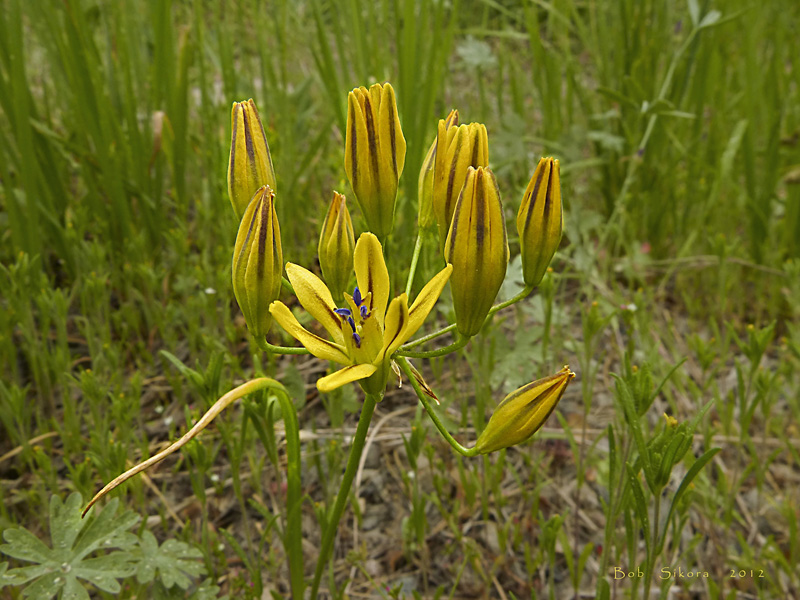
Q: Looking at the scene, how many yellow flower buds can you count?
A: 9